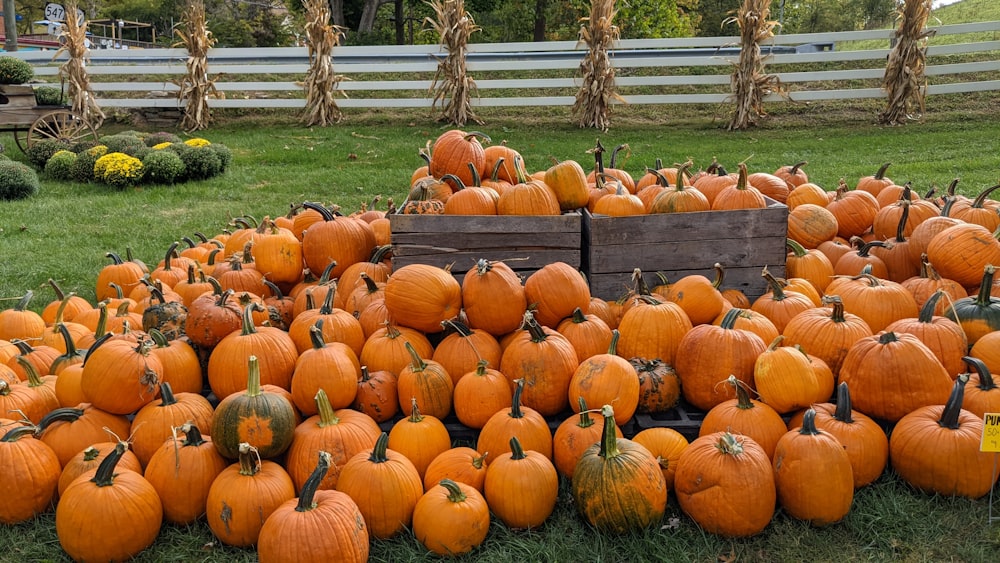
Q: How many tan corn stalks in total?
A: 7